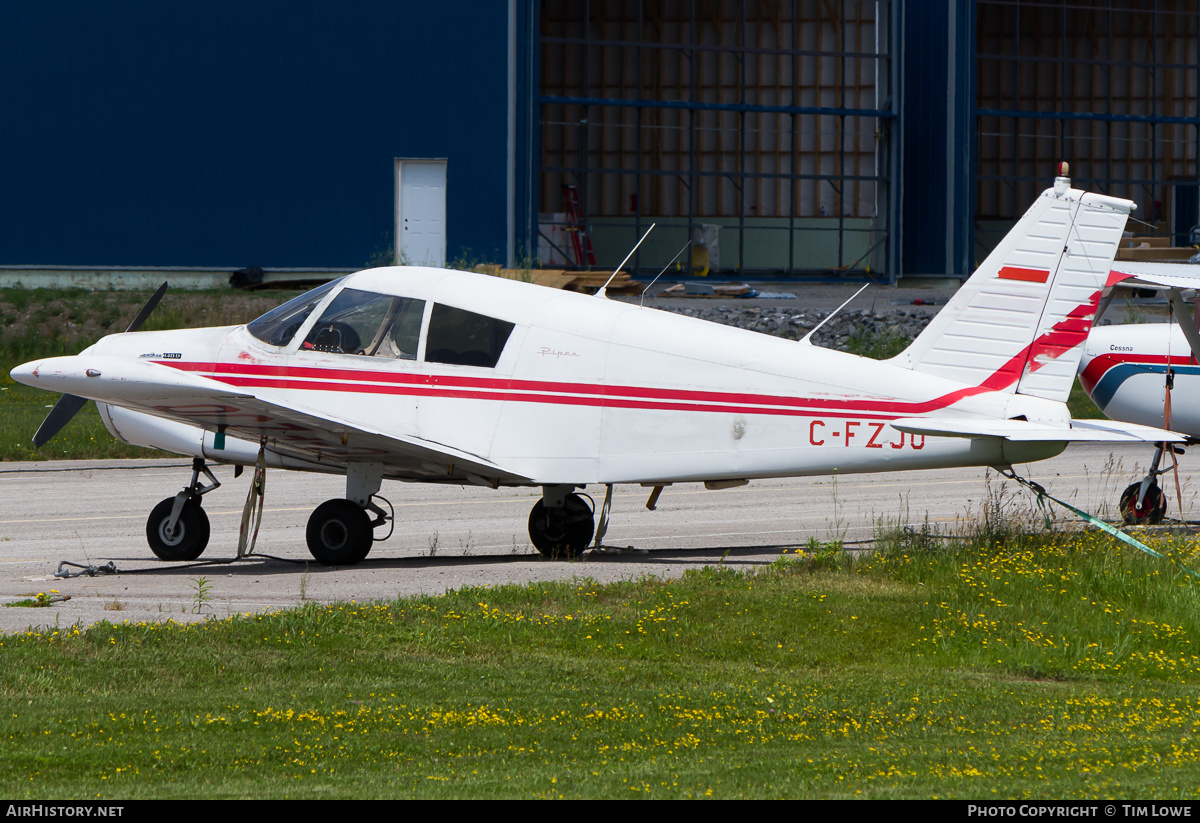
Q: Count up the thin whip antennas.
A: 3